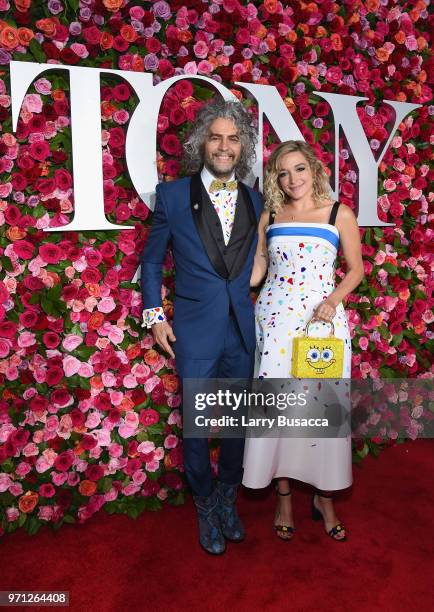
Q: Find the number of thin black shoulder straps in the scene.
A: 2